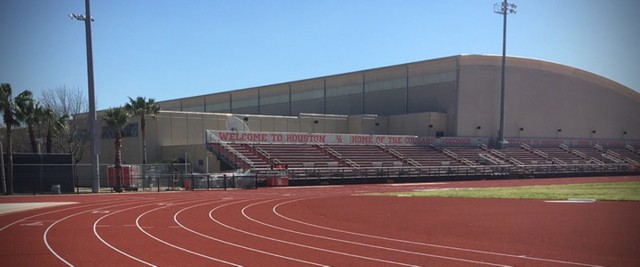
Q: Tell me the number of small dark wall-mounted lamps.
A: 9